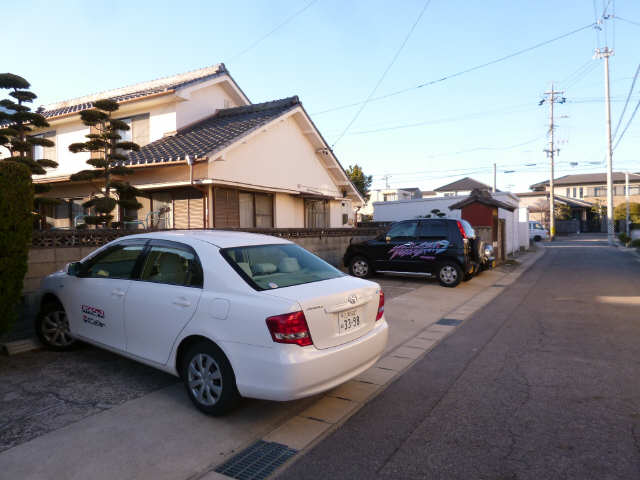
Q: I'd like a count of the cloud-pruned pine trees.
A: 2